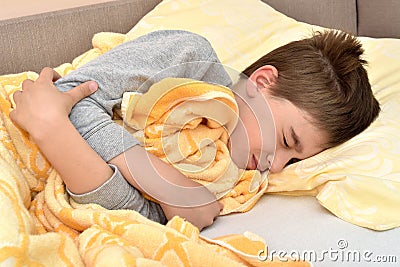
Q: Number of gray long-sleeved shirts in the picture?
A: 1